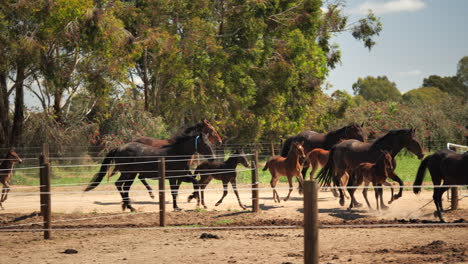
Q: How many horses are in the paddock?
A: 10